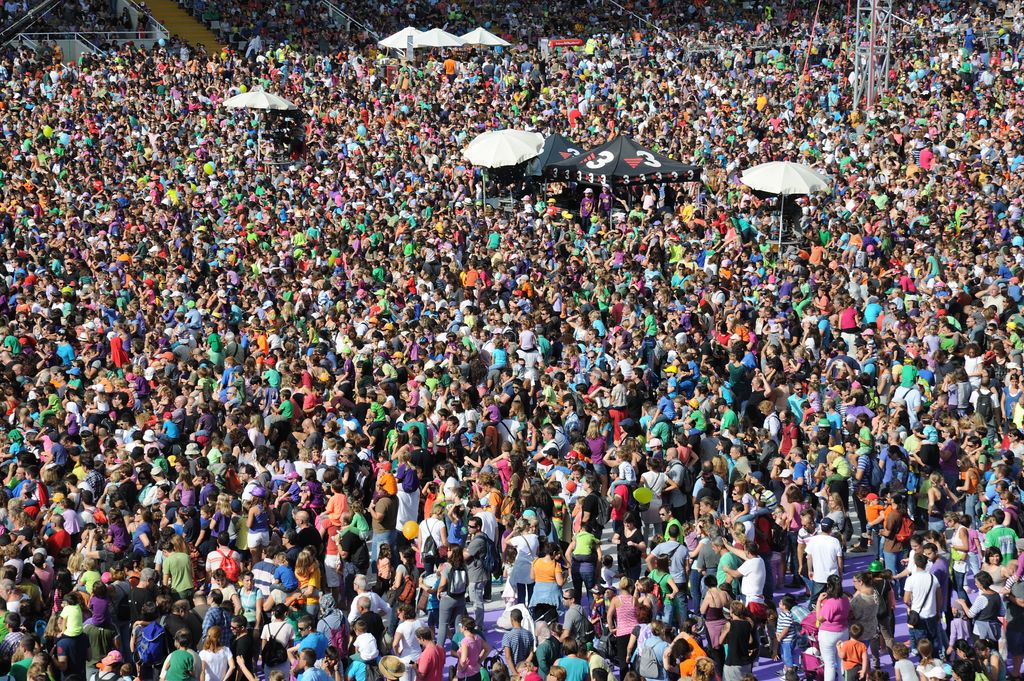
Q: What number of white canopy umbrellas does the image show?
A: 6